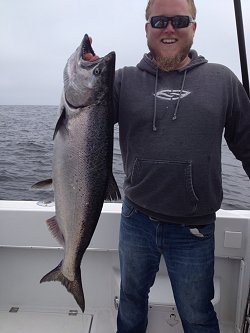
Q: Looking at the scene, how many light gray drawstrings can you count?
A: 2